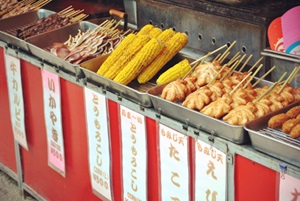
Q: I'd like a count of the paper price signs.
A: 7